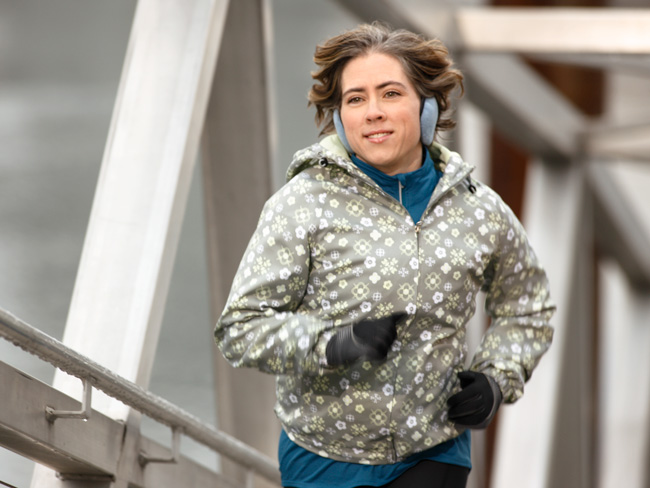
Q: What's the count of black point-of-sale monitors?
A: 0